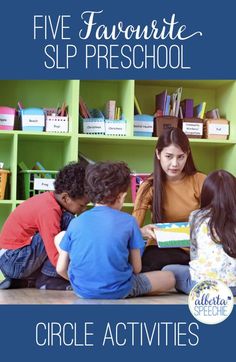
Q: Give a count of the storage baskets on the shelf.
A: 12